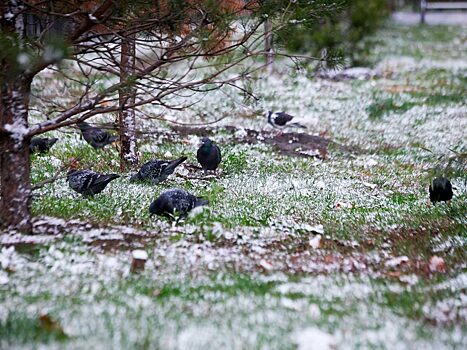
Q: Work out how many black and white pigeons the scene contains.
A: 1